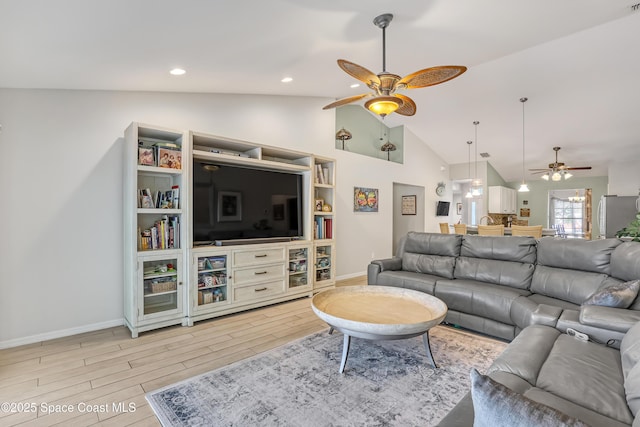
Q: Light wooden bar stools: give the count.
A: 4